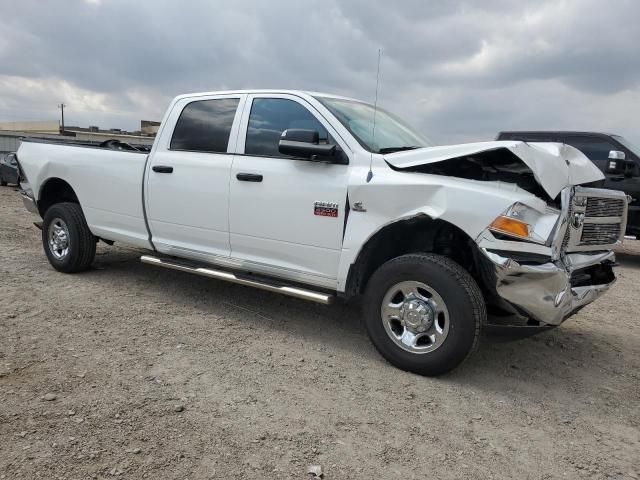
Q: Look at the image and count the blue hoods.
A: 0